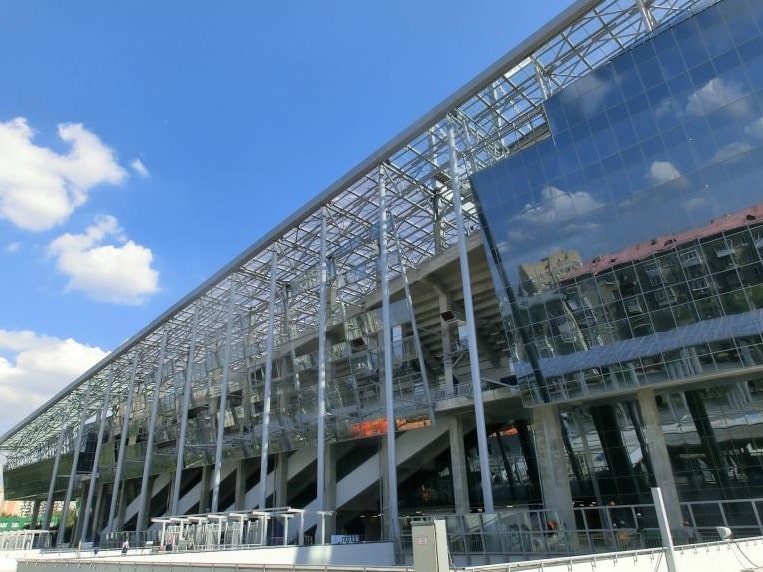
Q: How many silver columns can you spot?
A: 11